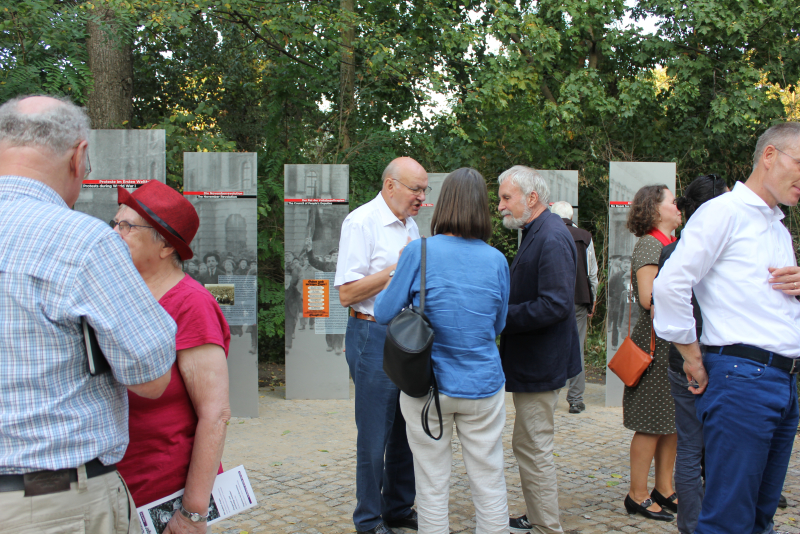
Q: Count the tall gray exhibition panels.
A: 6